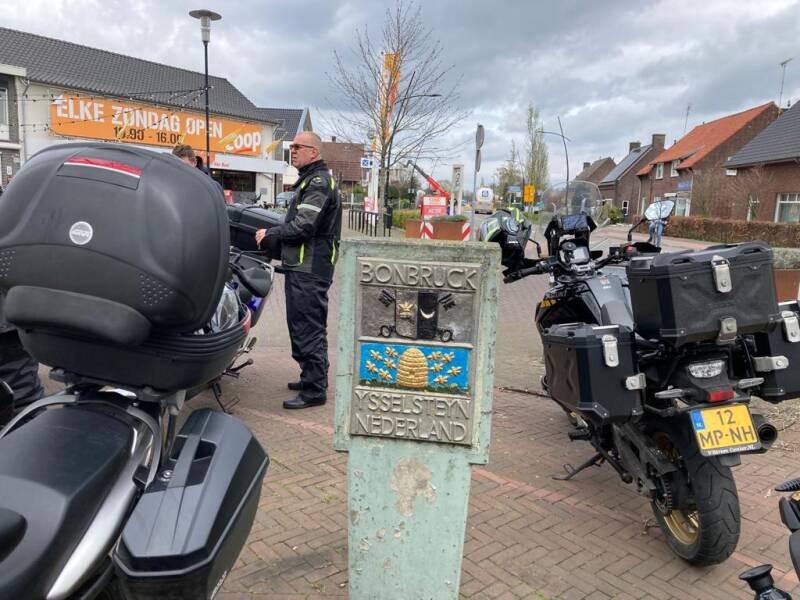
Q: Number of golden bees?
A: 10